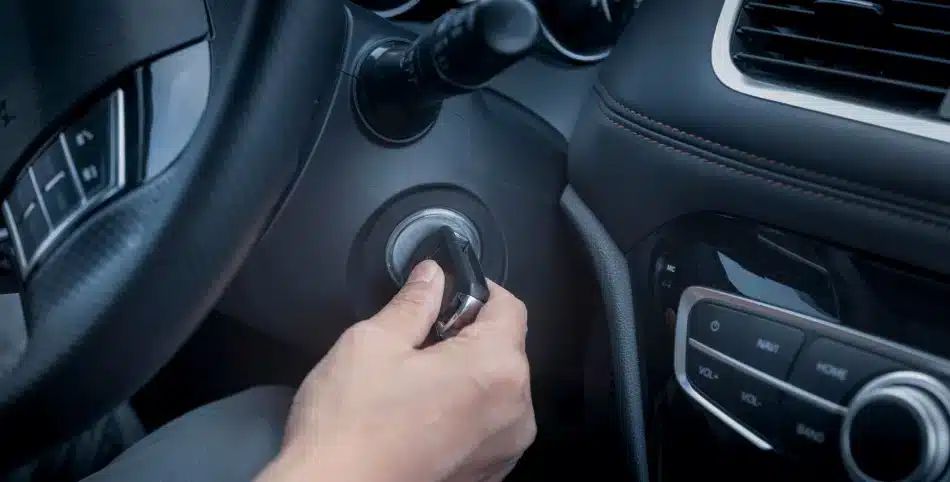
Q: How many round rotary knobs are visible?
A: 1